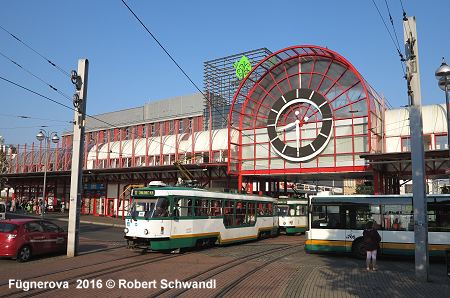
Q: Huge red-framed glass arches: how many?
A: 1